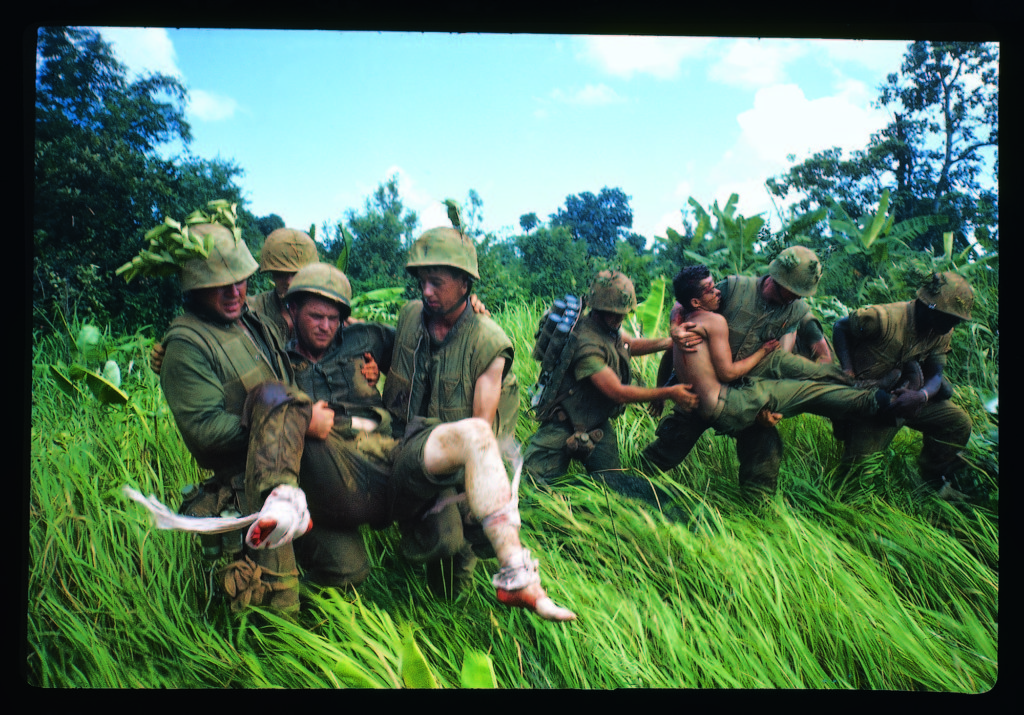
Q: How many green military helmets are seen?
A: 7